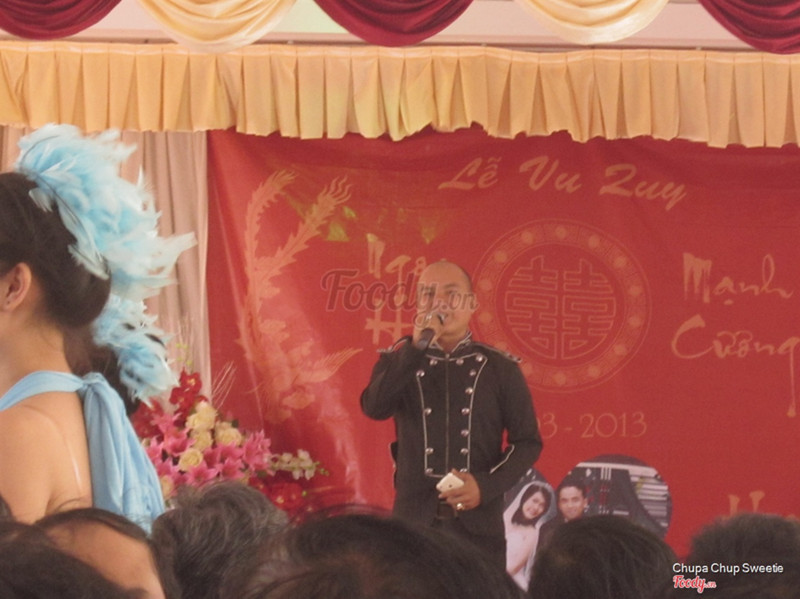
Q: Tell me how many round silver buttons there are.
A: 13